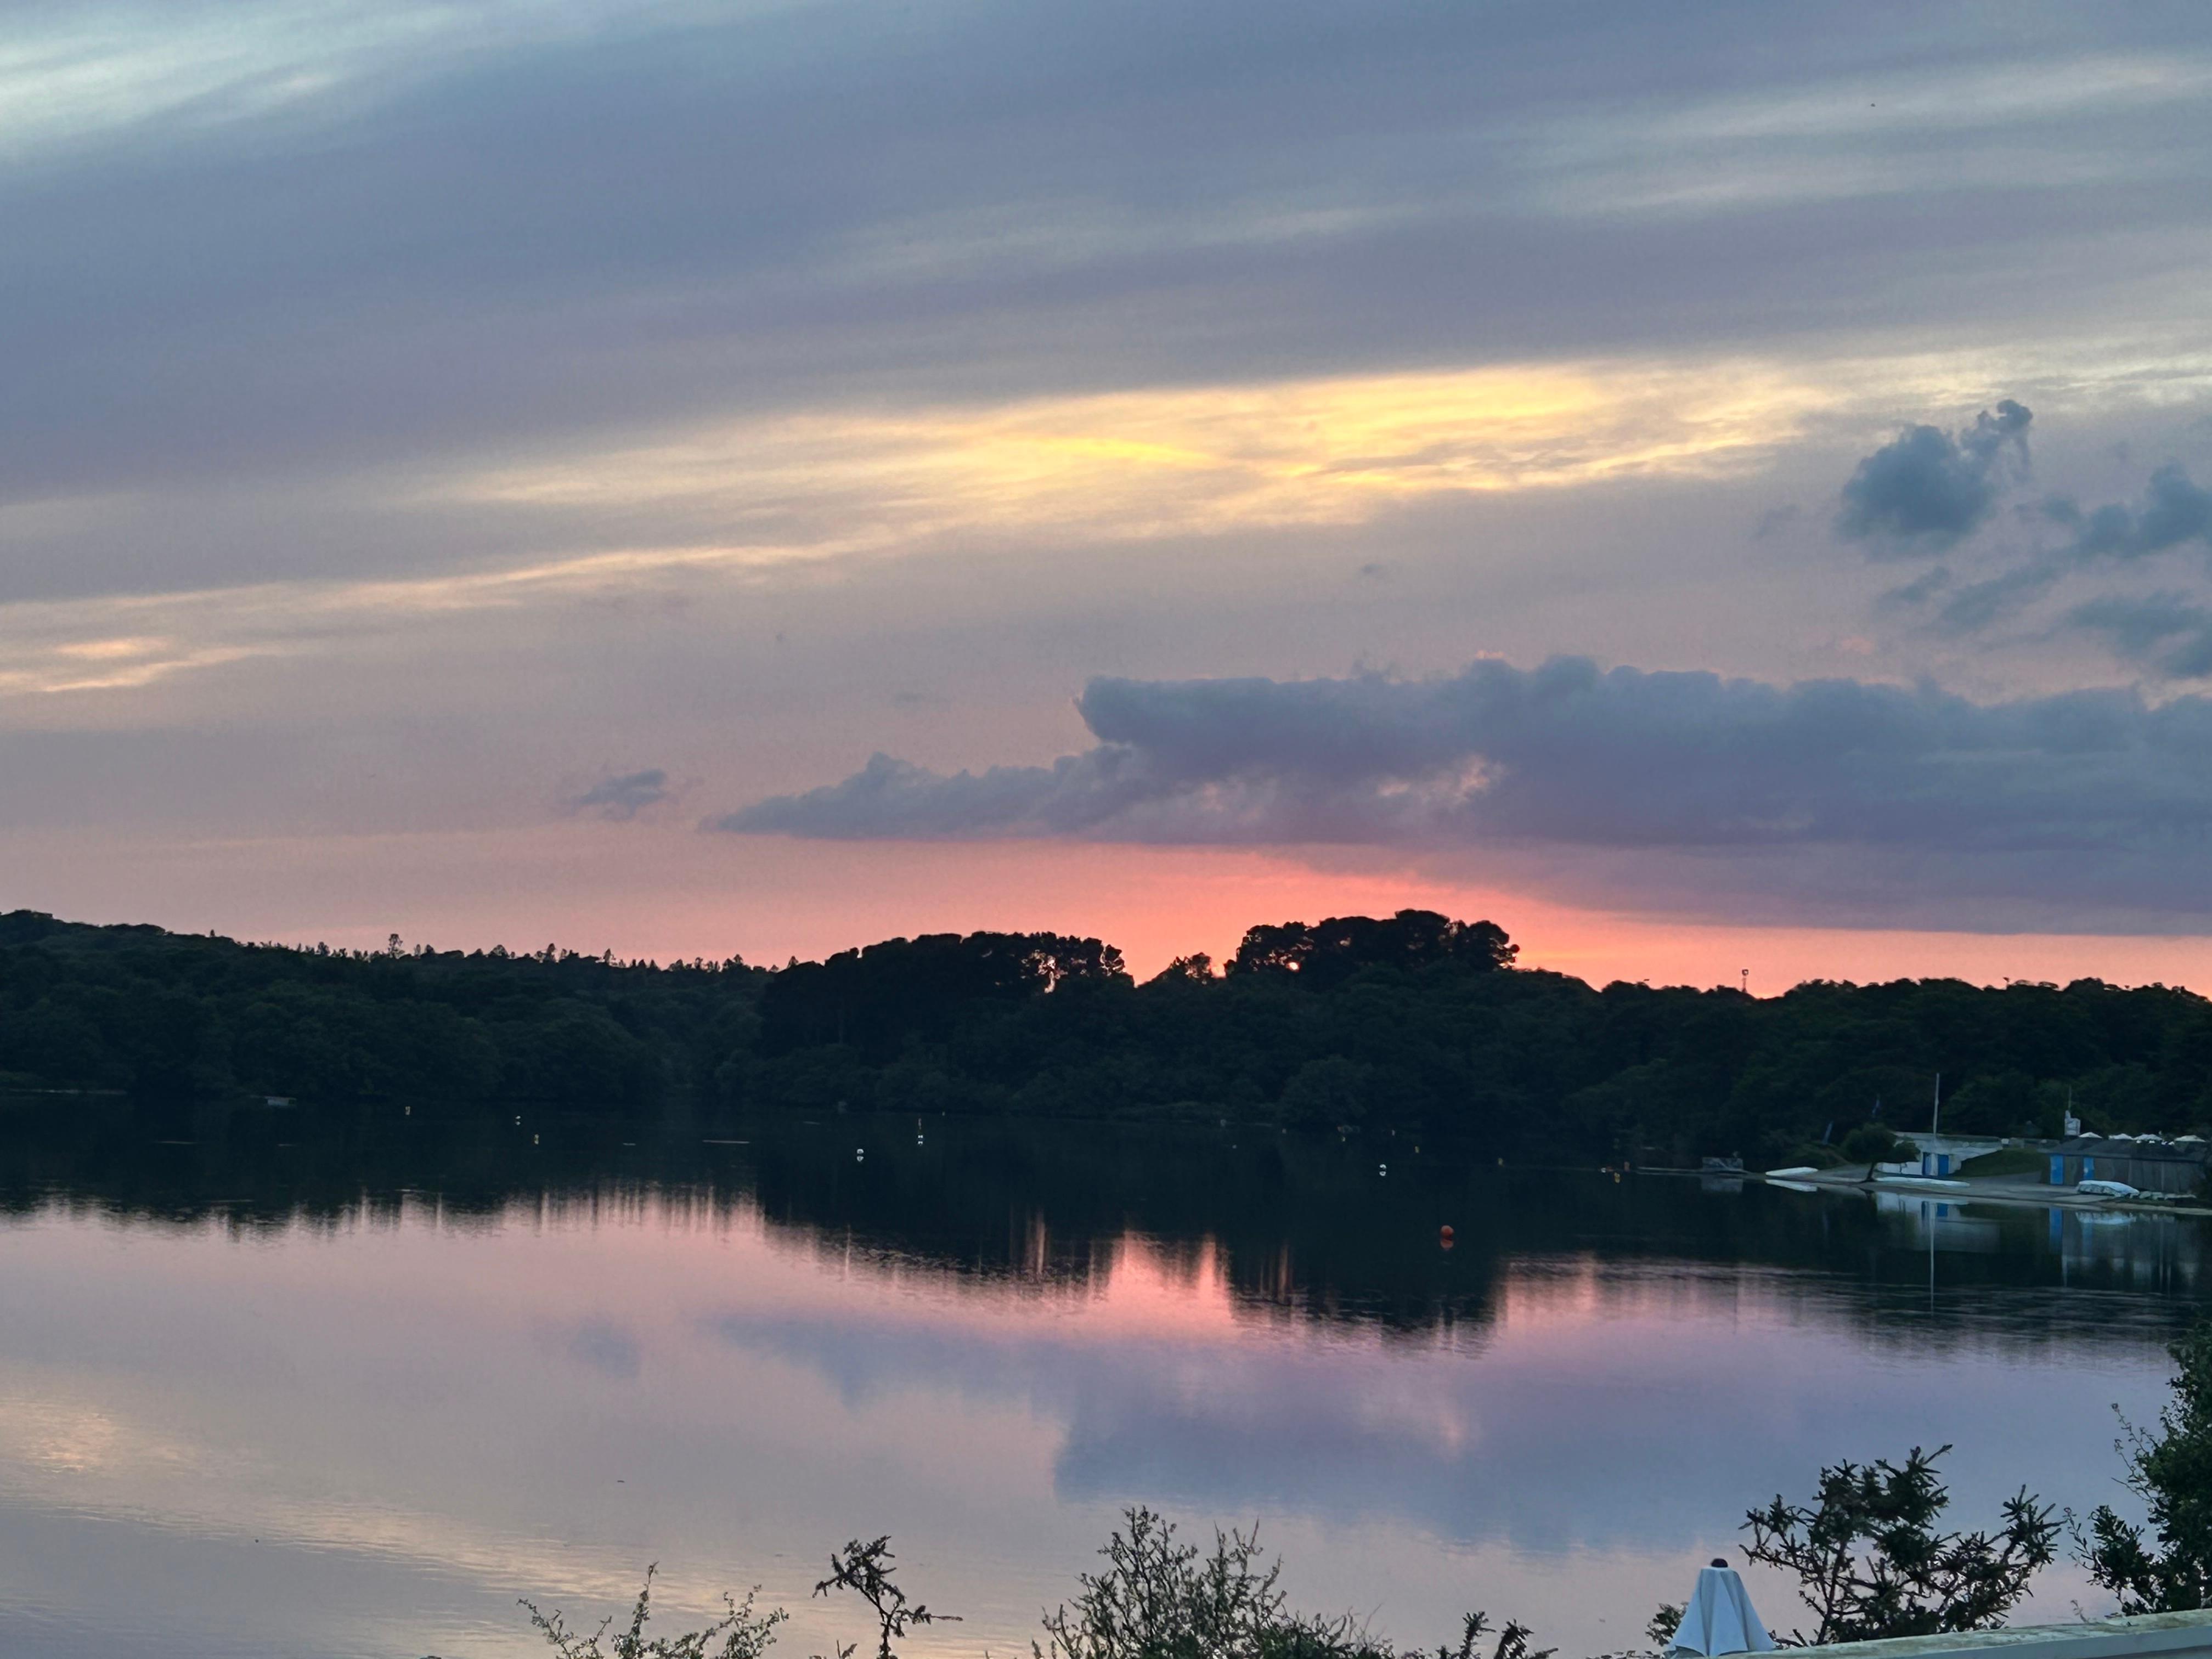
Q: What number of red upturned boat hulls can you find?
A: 0